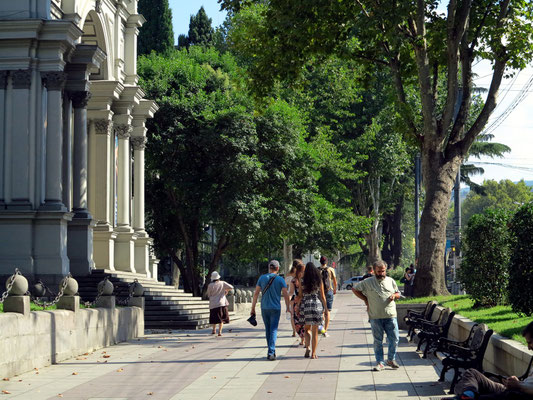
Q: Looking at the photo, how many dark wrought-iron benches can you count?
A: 4